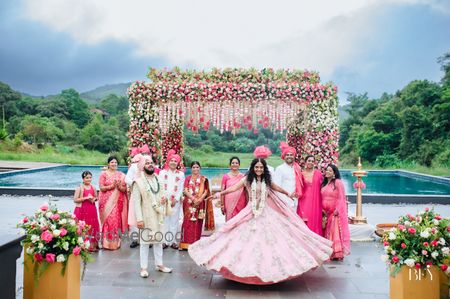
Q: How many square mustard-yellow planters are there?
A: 2